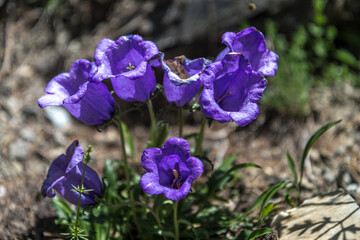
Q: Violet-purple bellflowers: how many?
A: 7